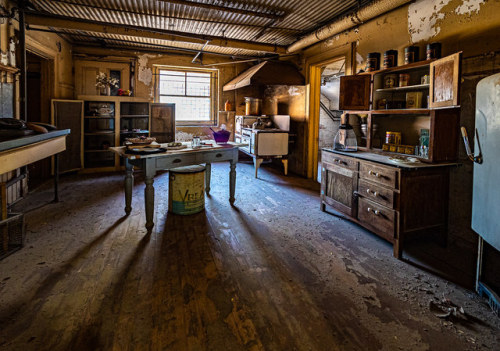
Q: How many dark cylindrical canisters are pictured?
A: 4